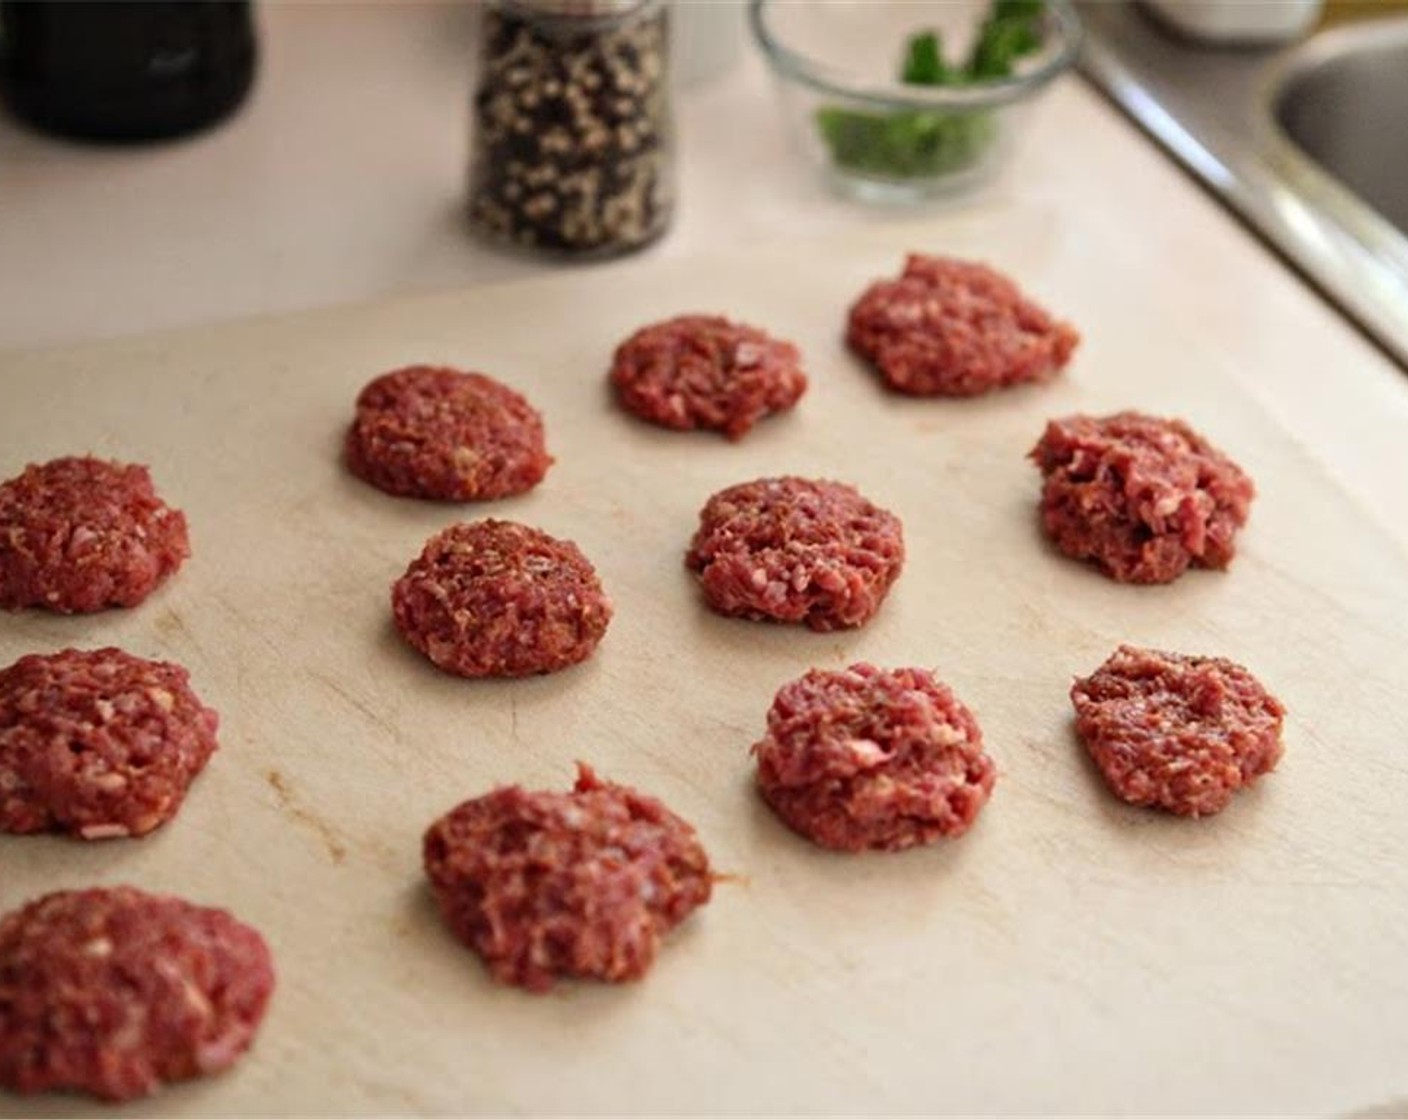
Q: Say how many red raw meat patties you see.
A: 12